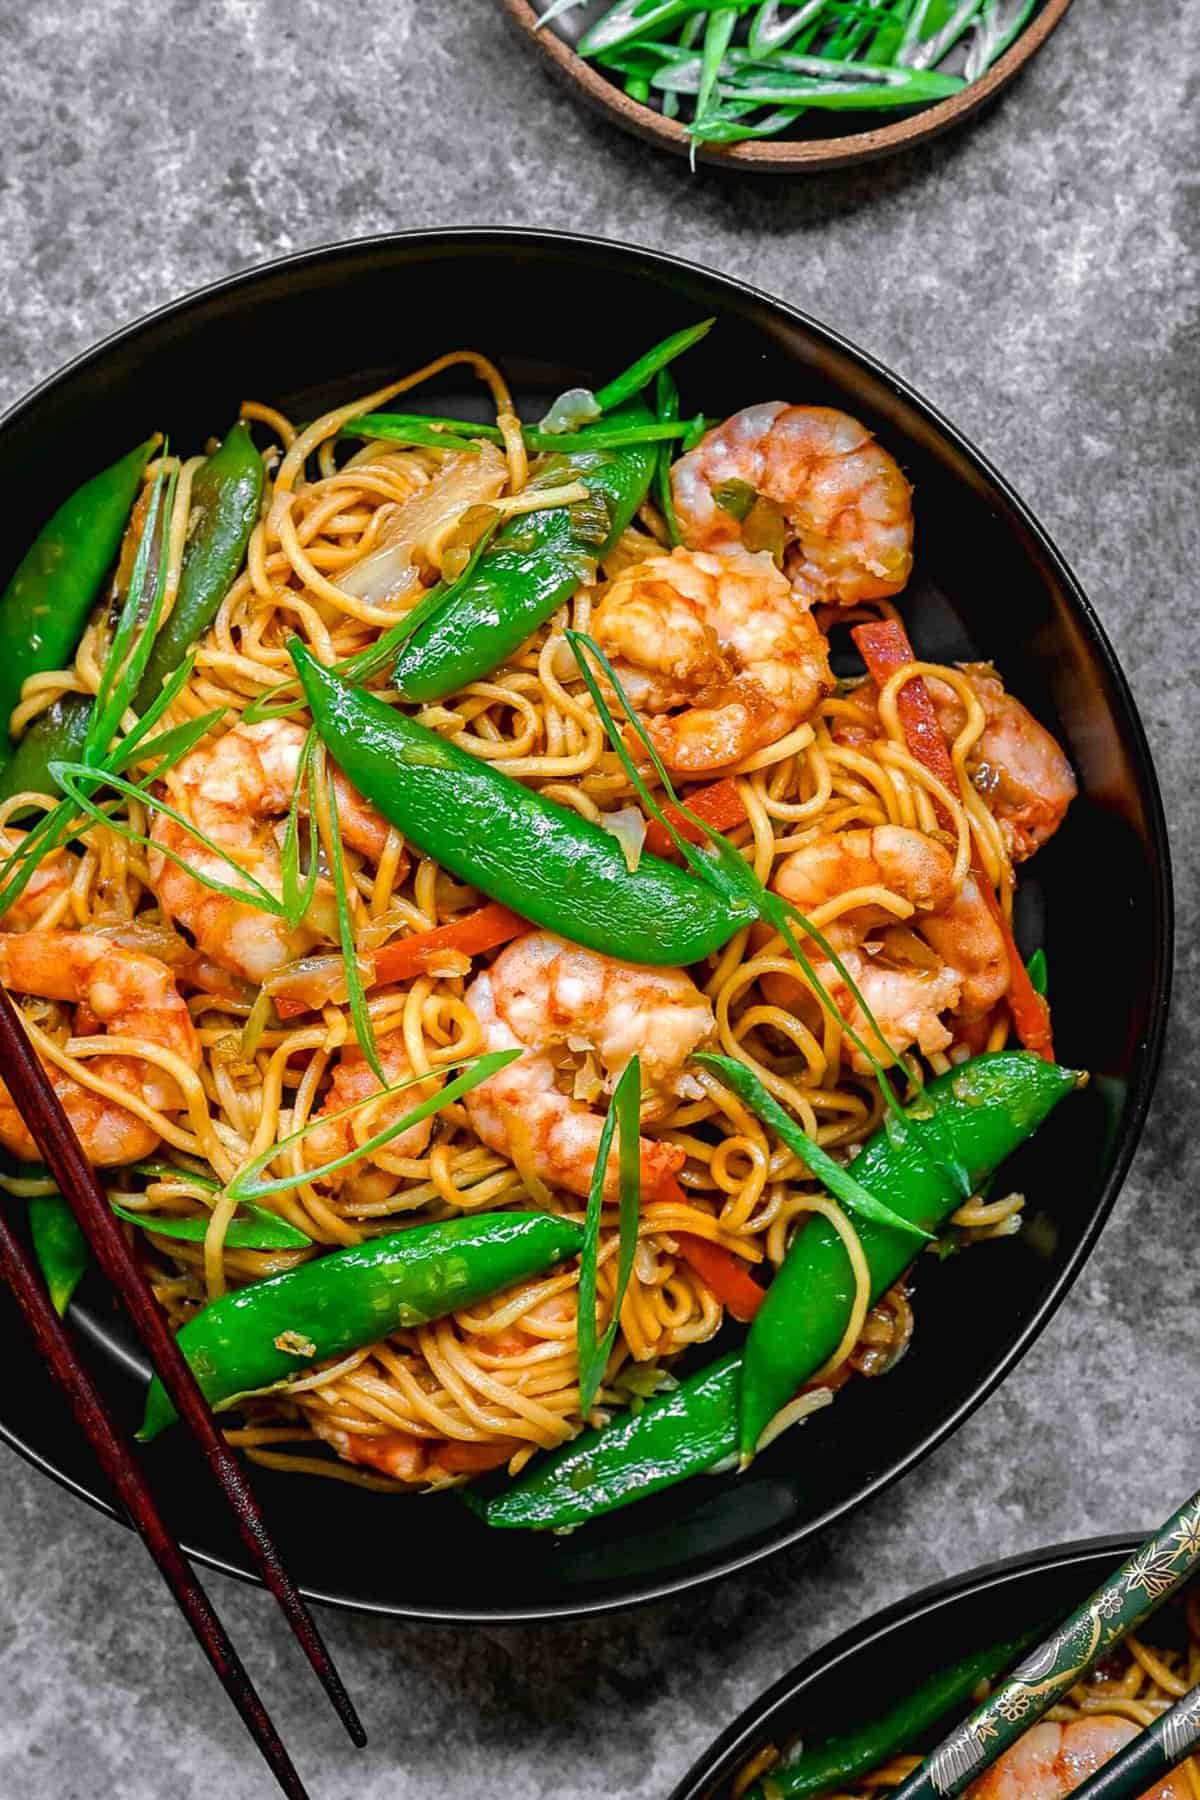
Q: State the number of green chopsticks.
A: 2